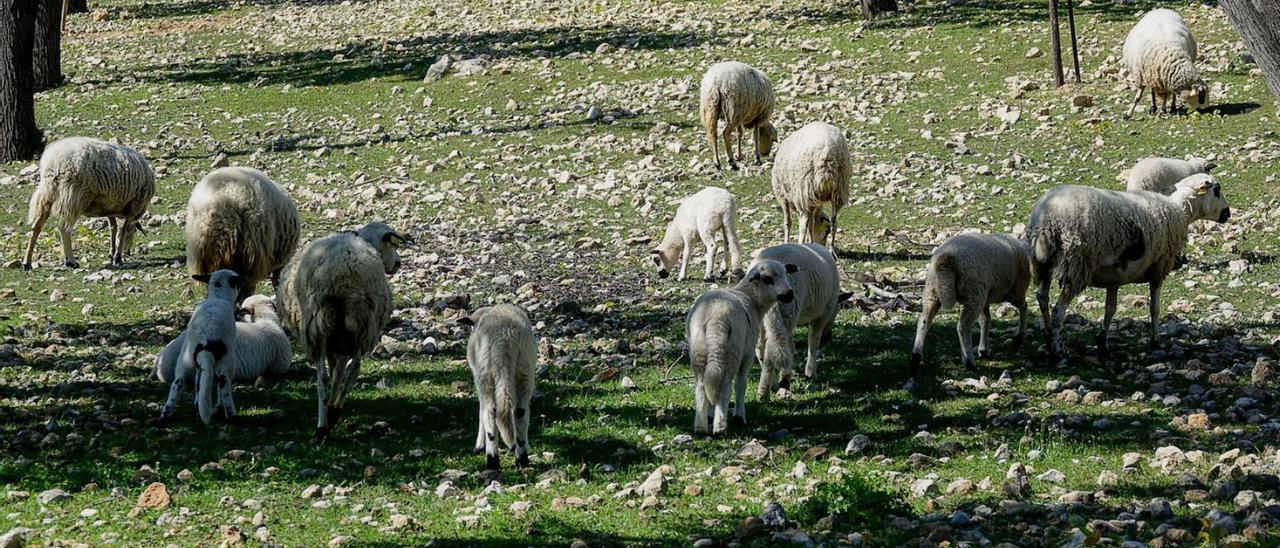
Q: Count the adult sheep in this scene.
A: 7